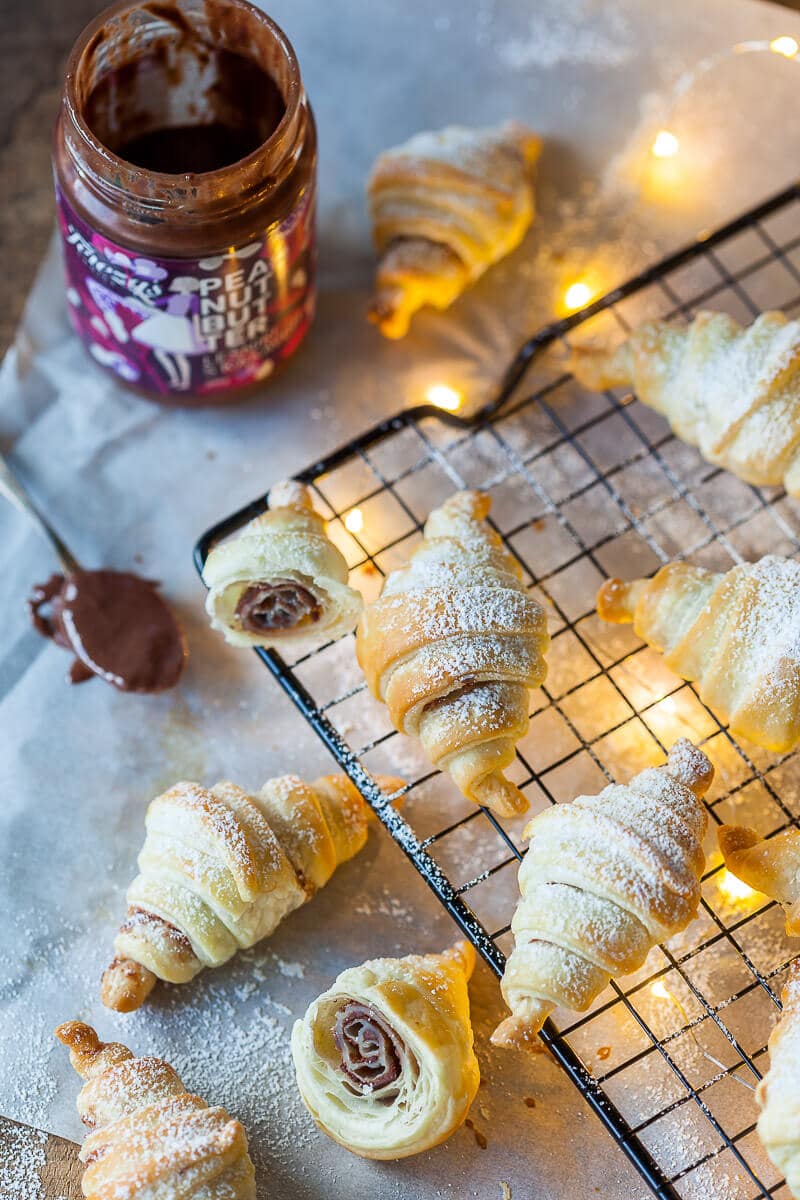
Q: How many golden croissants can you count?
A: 11